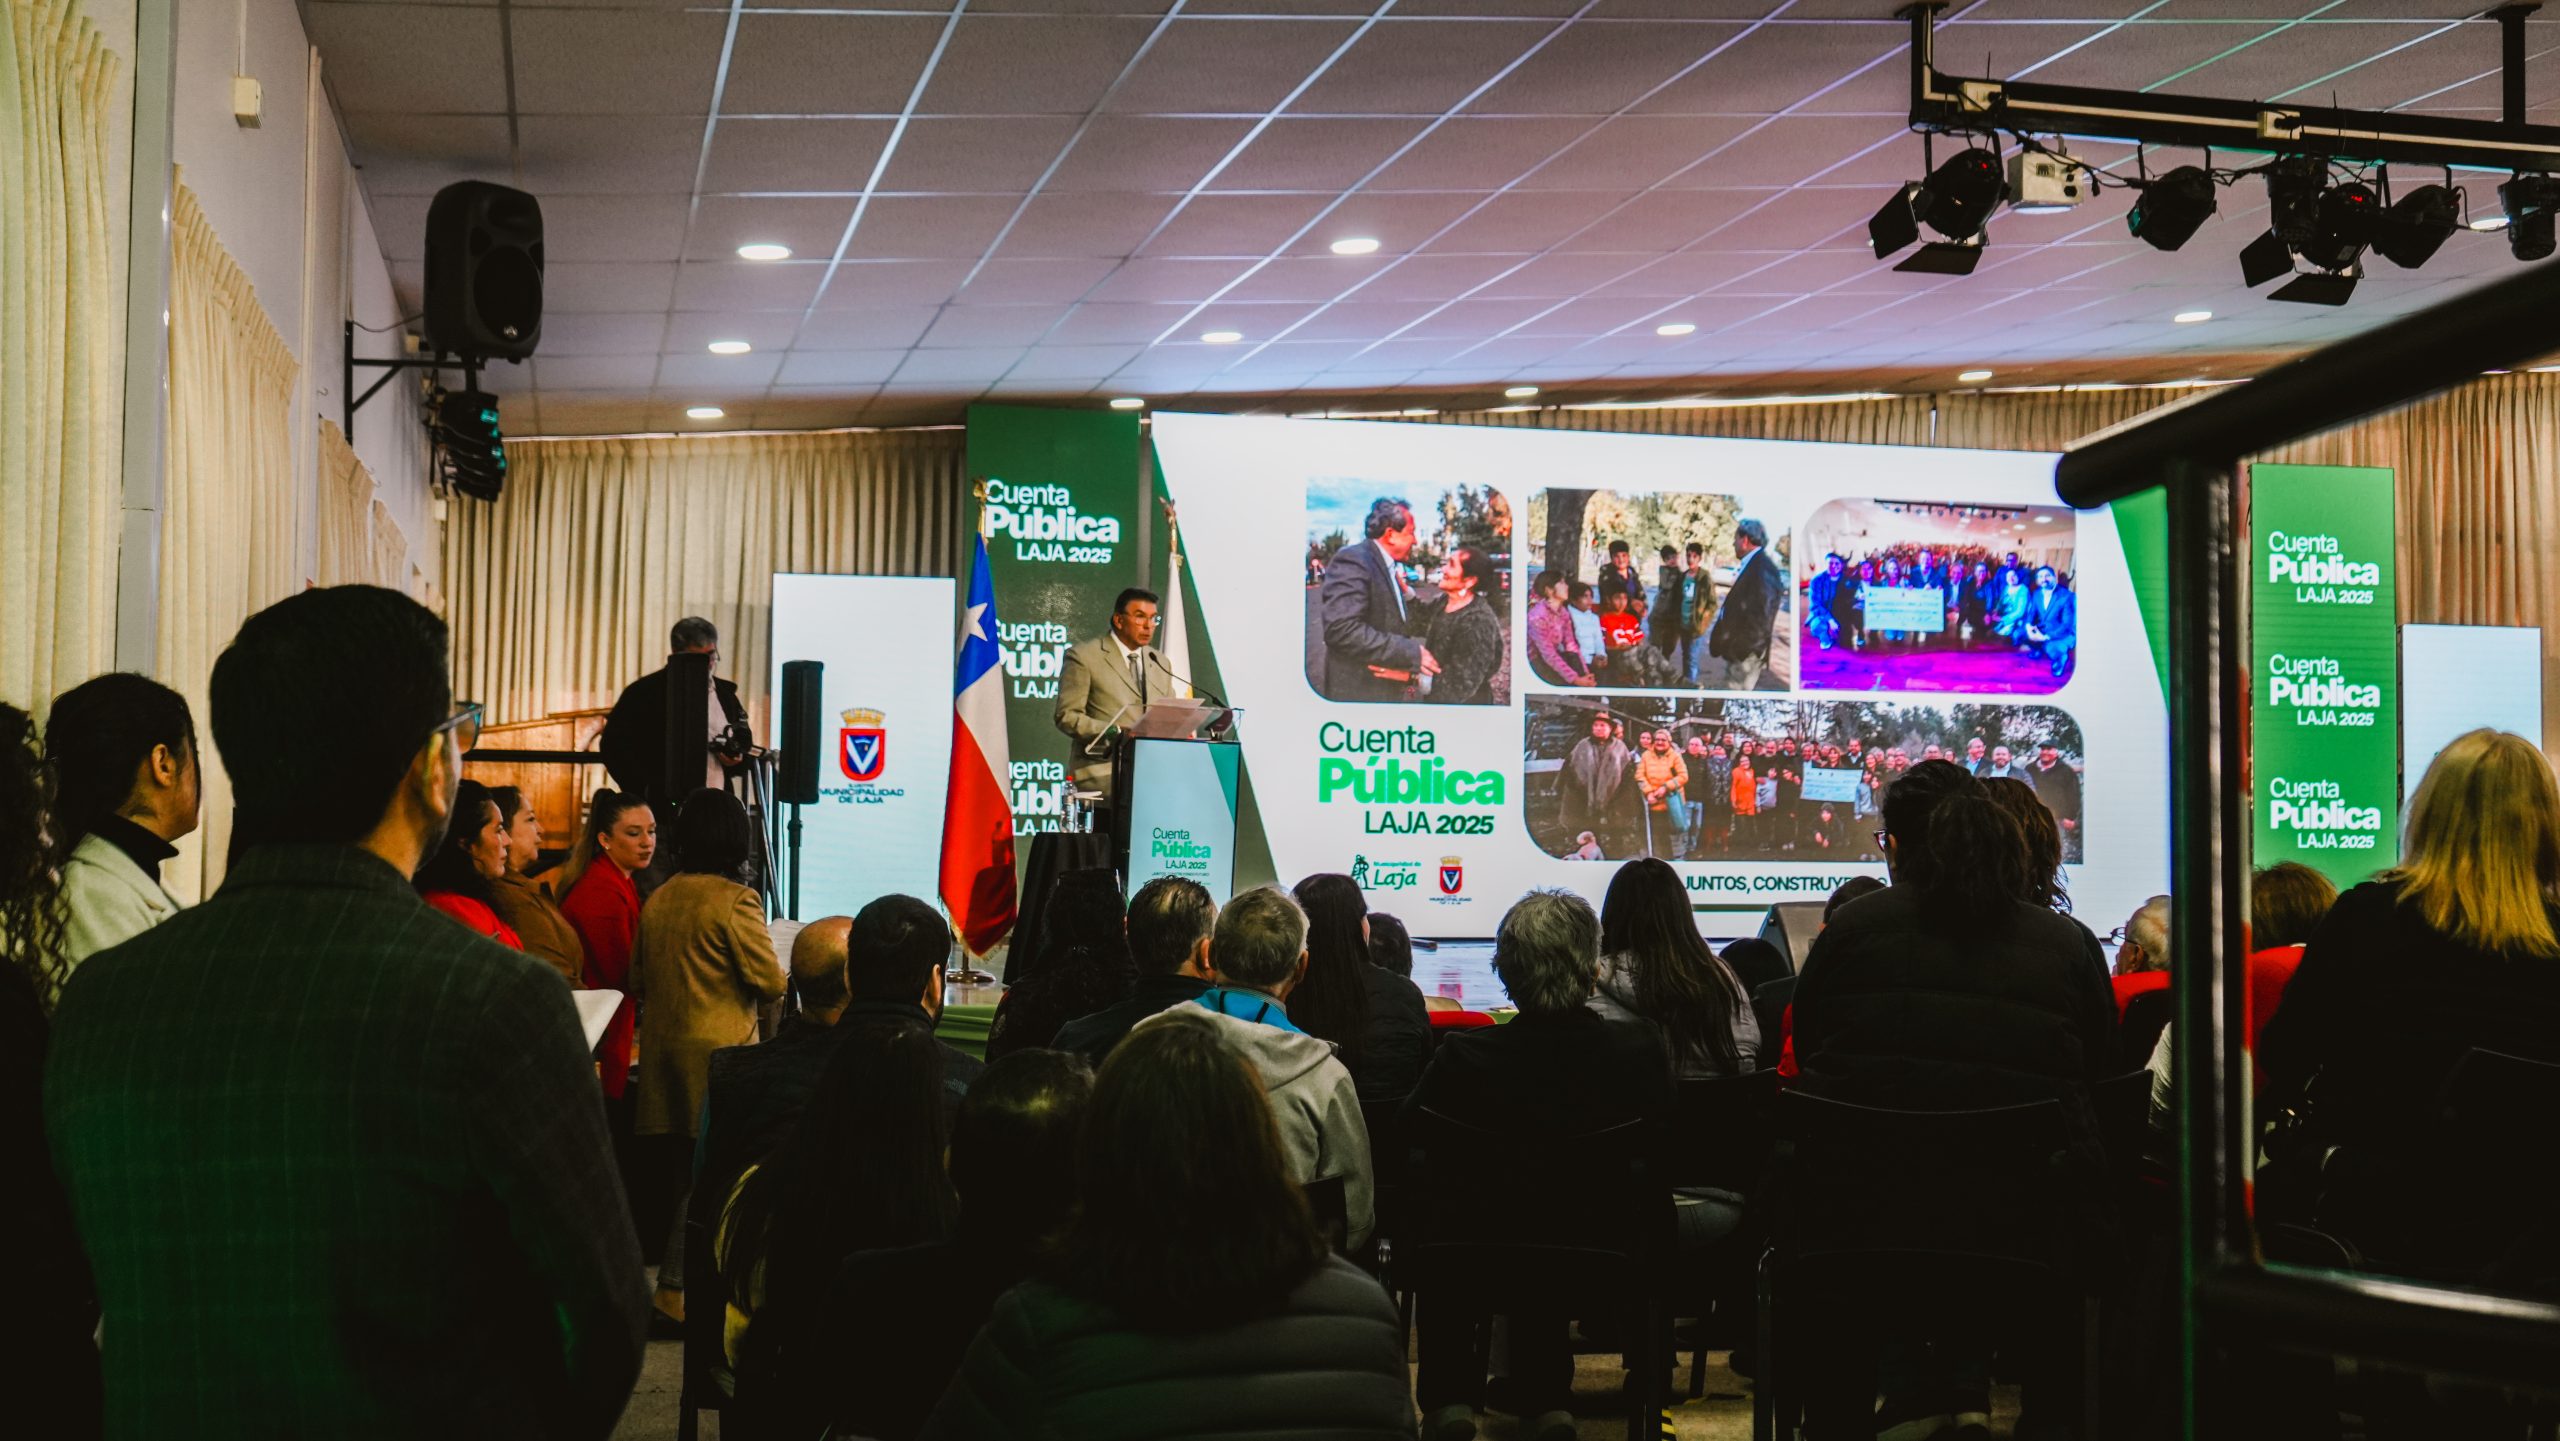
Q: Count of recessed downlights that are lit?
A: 11